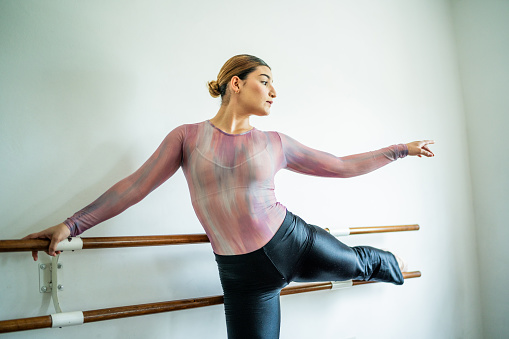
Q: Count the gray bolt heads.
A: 4